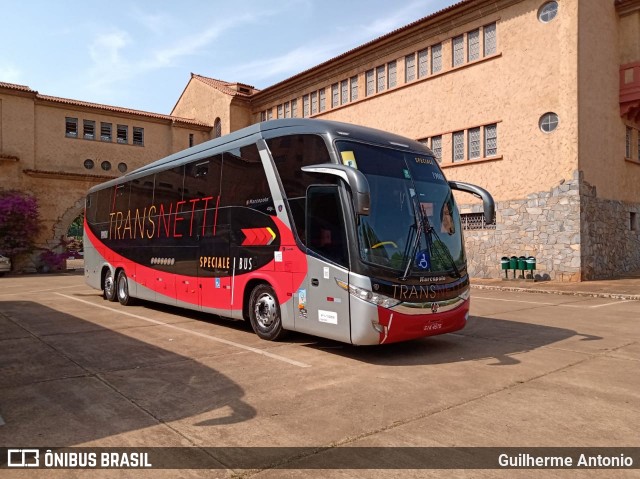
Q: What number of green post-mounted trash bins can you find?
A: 4